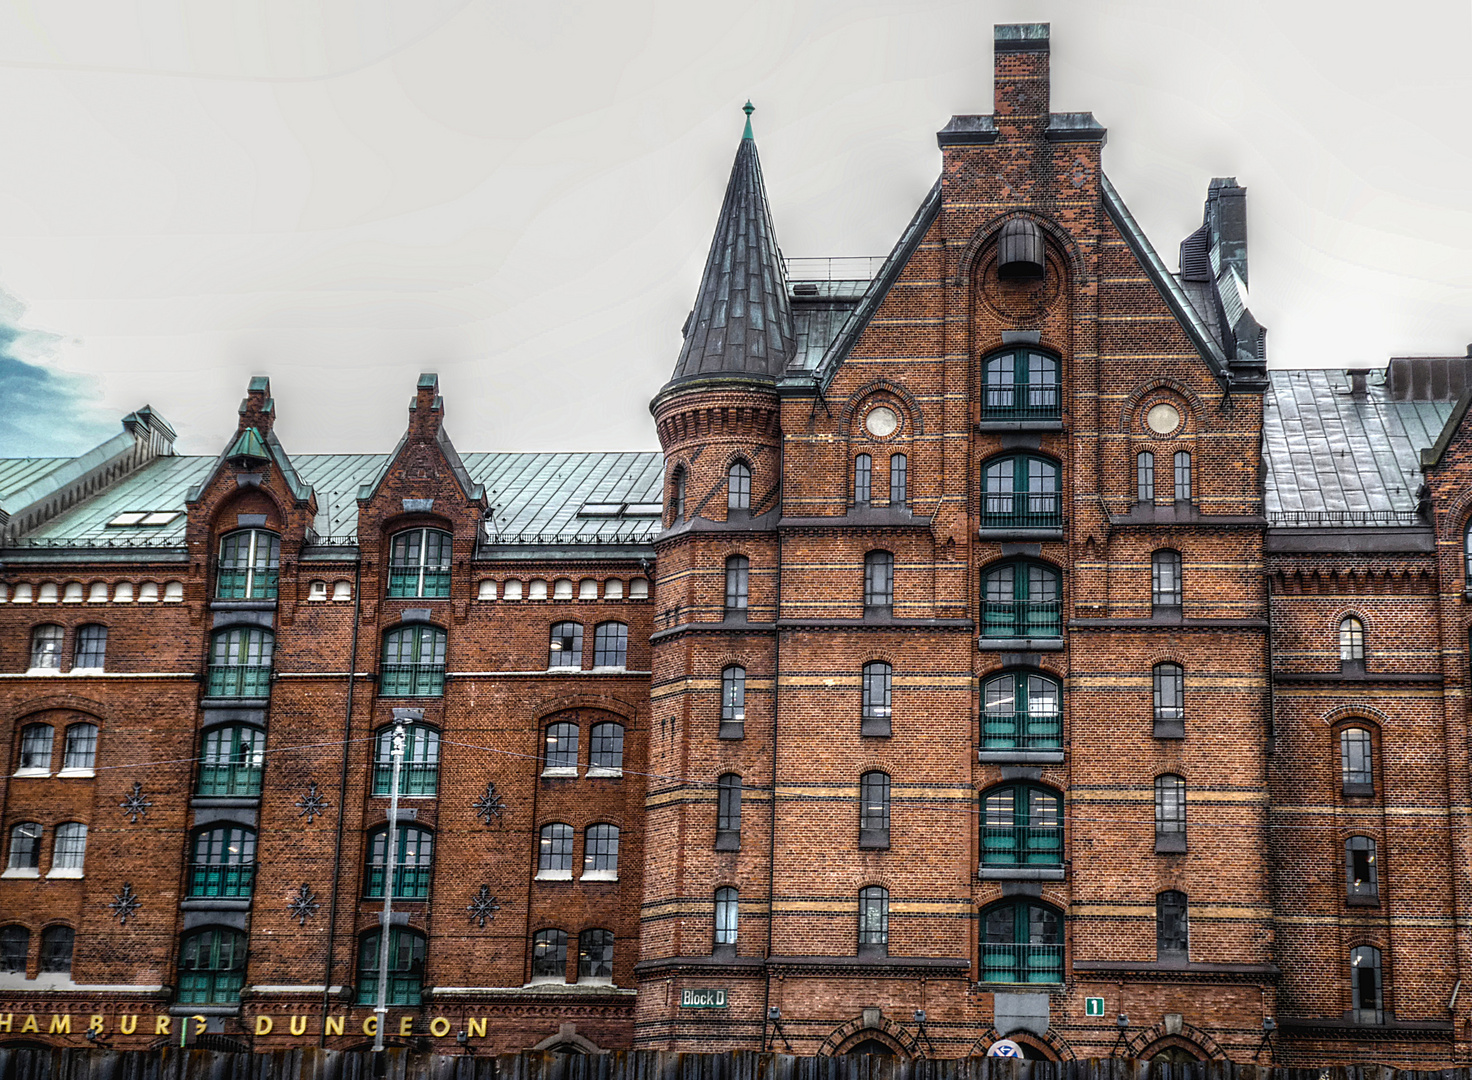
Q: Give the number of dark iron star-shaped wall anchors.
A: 6